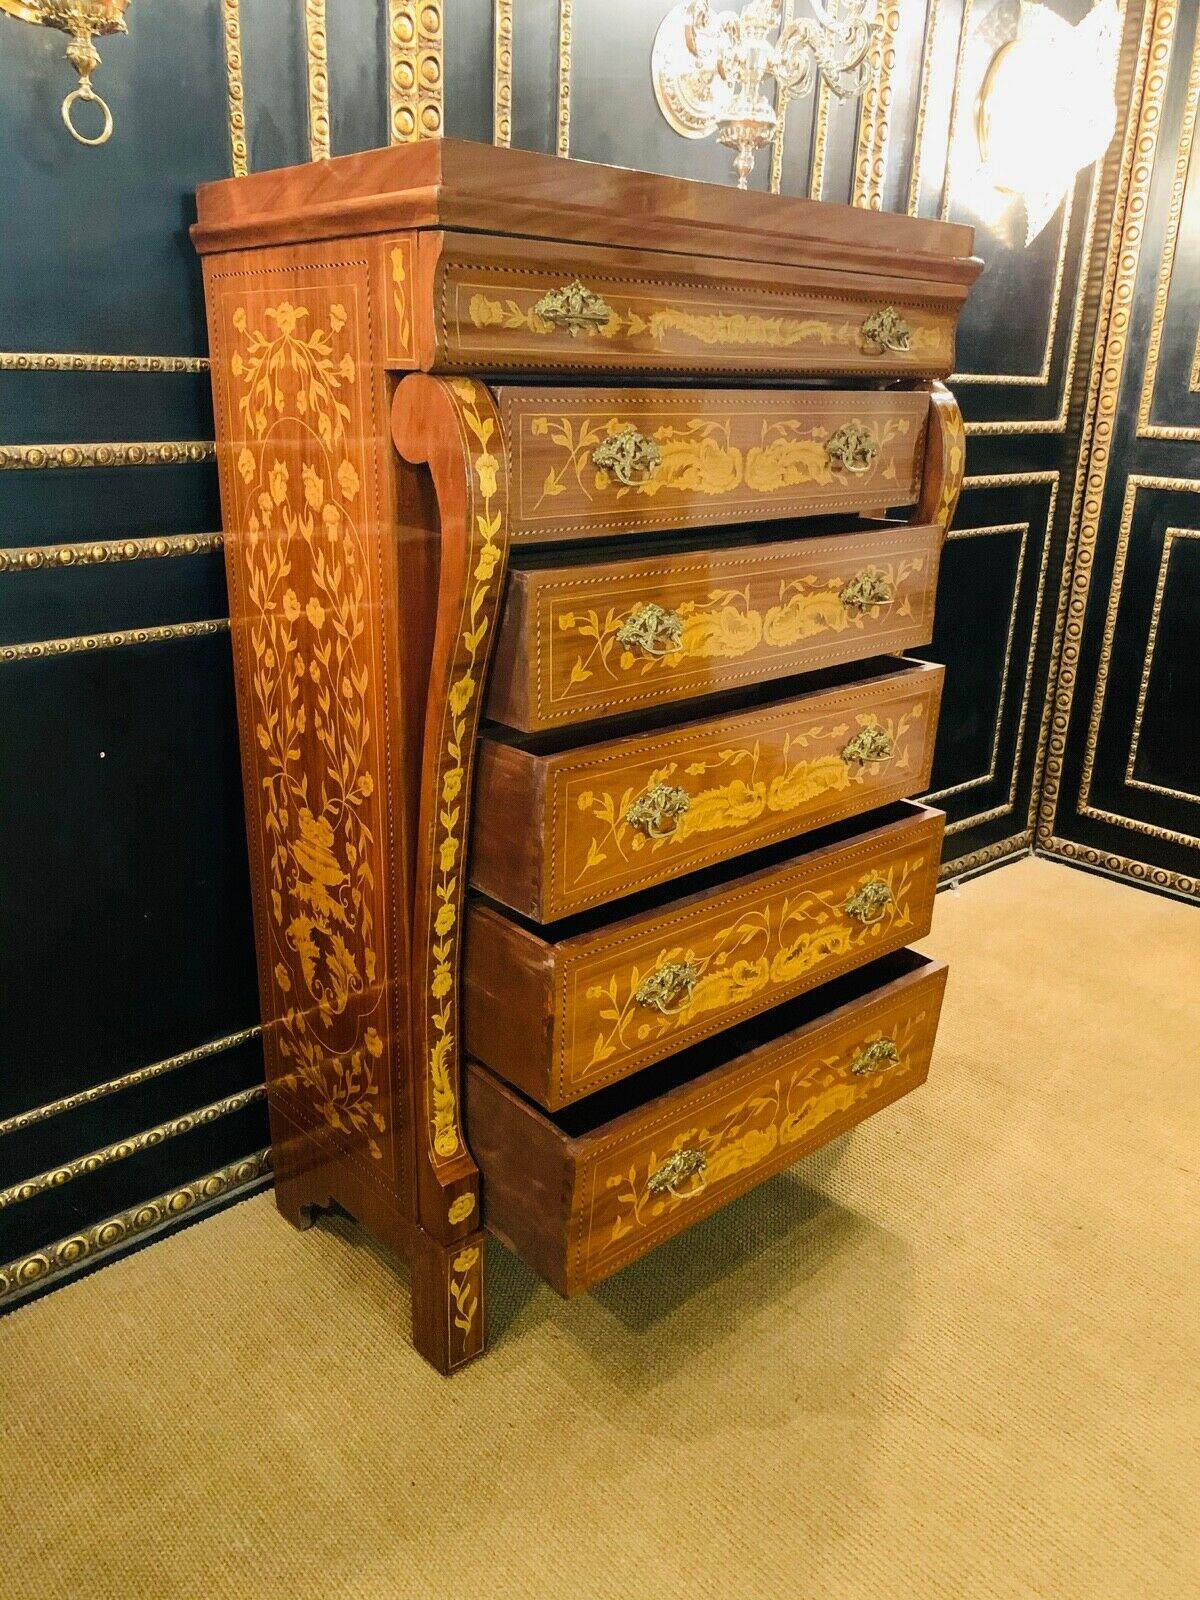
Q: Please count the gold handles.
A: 12